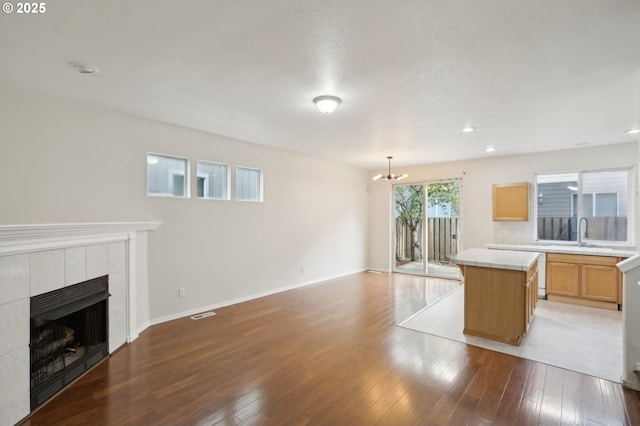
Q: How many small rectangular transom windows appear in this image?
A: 3